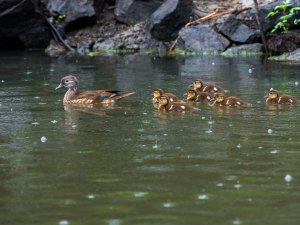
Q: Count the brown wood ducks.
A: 7